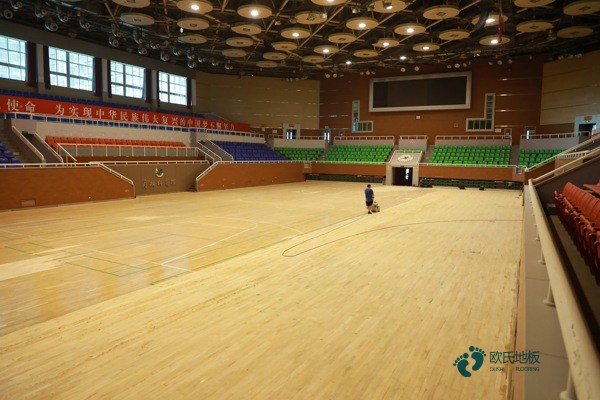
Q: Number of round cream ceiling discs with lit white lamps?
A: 12